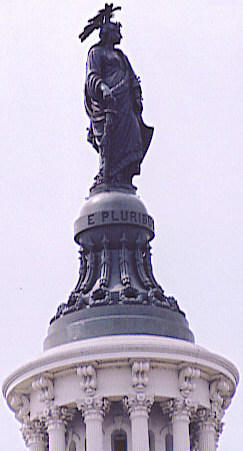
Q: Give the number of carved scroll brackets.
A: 6